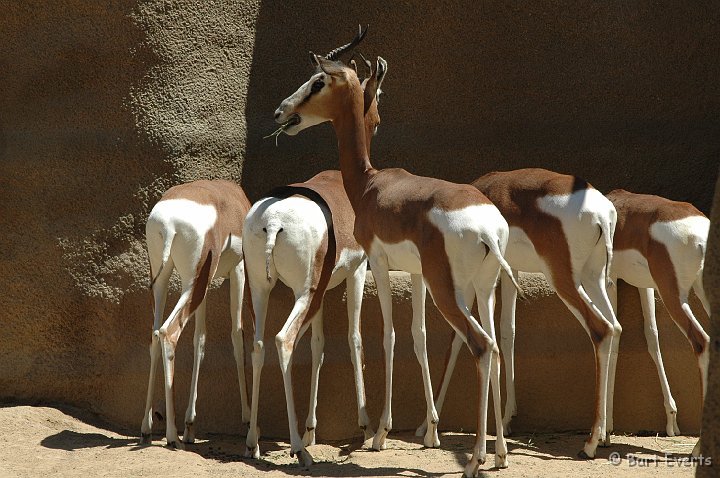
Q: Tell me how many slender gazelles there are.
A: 5